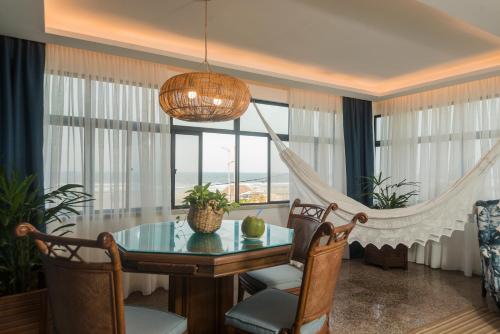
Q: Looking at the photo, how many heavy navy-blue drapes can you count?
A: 2